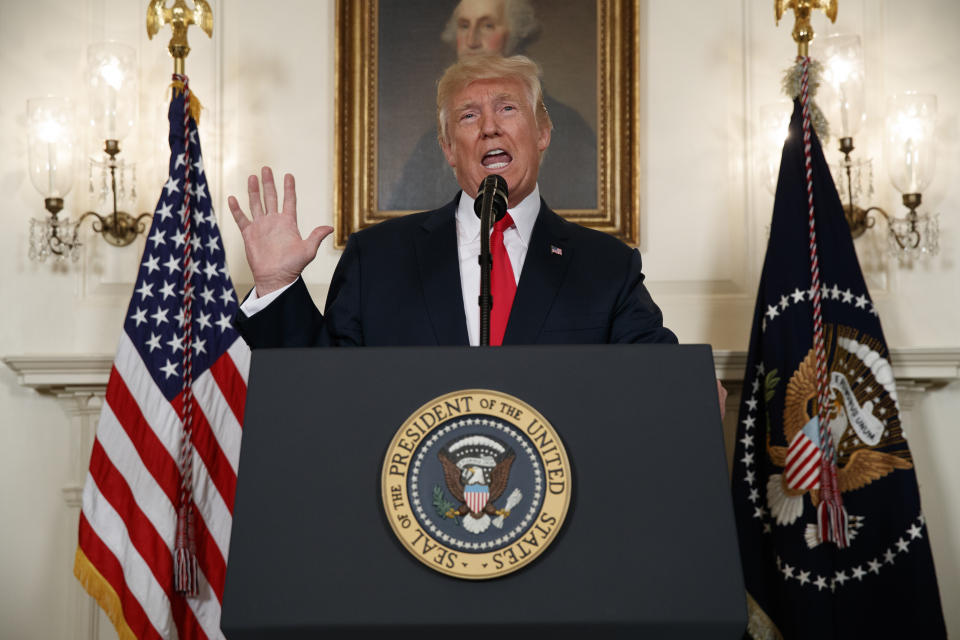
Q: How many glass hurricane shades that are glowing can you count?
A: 5